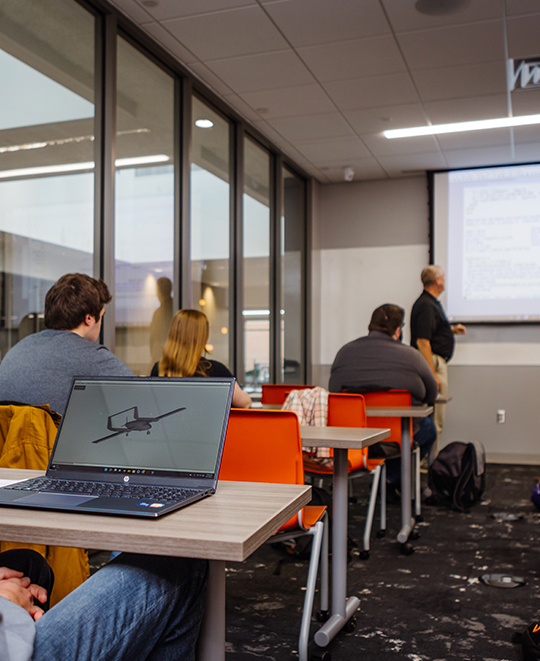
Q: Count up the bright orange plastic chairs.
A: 4